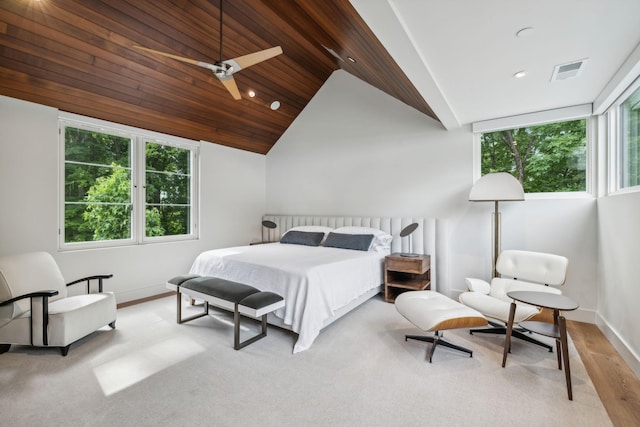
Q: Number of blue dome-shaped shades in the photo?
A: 0